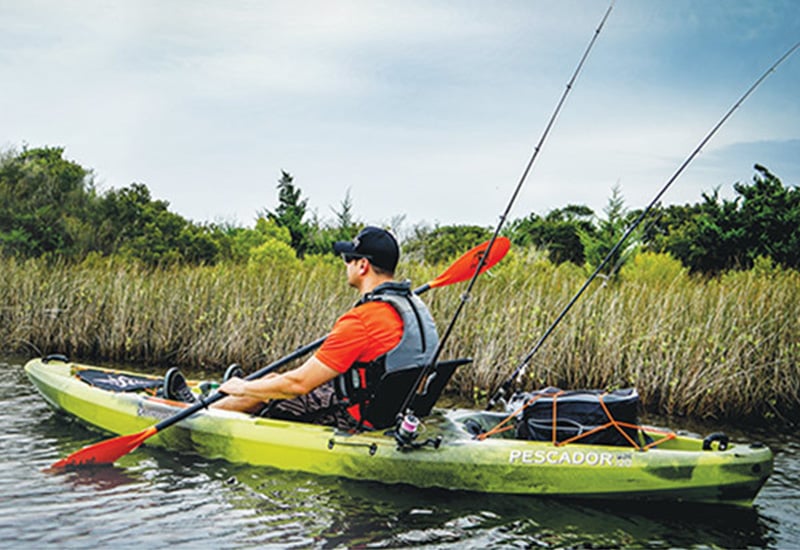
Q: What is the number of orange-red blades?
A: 2